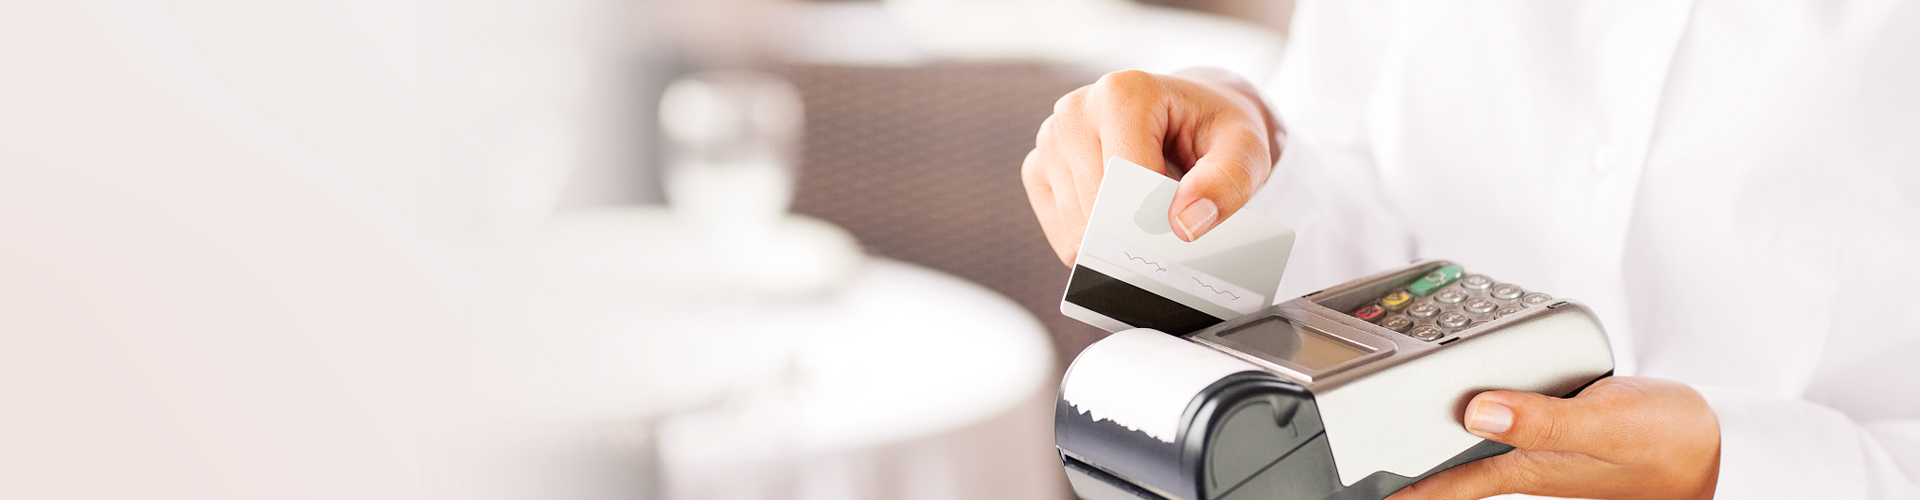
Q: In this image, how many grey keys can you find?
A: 11